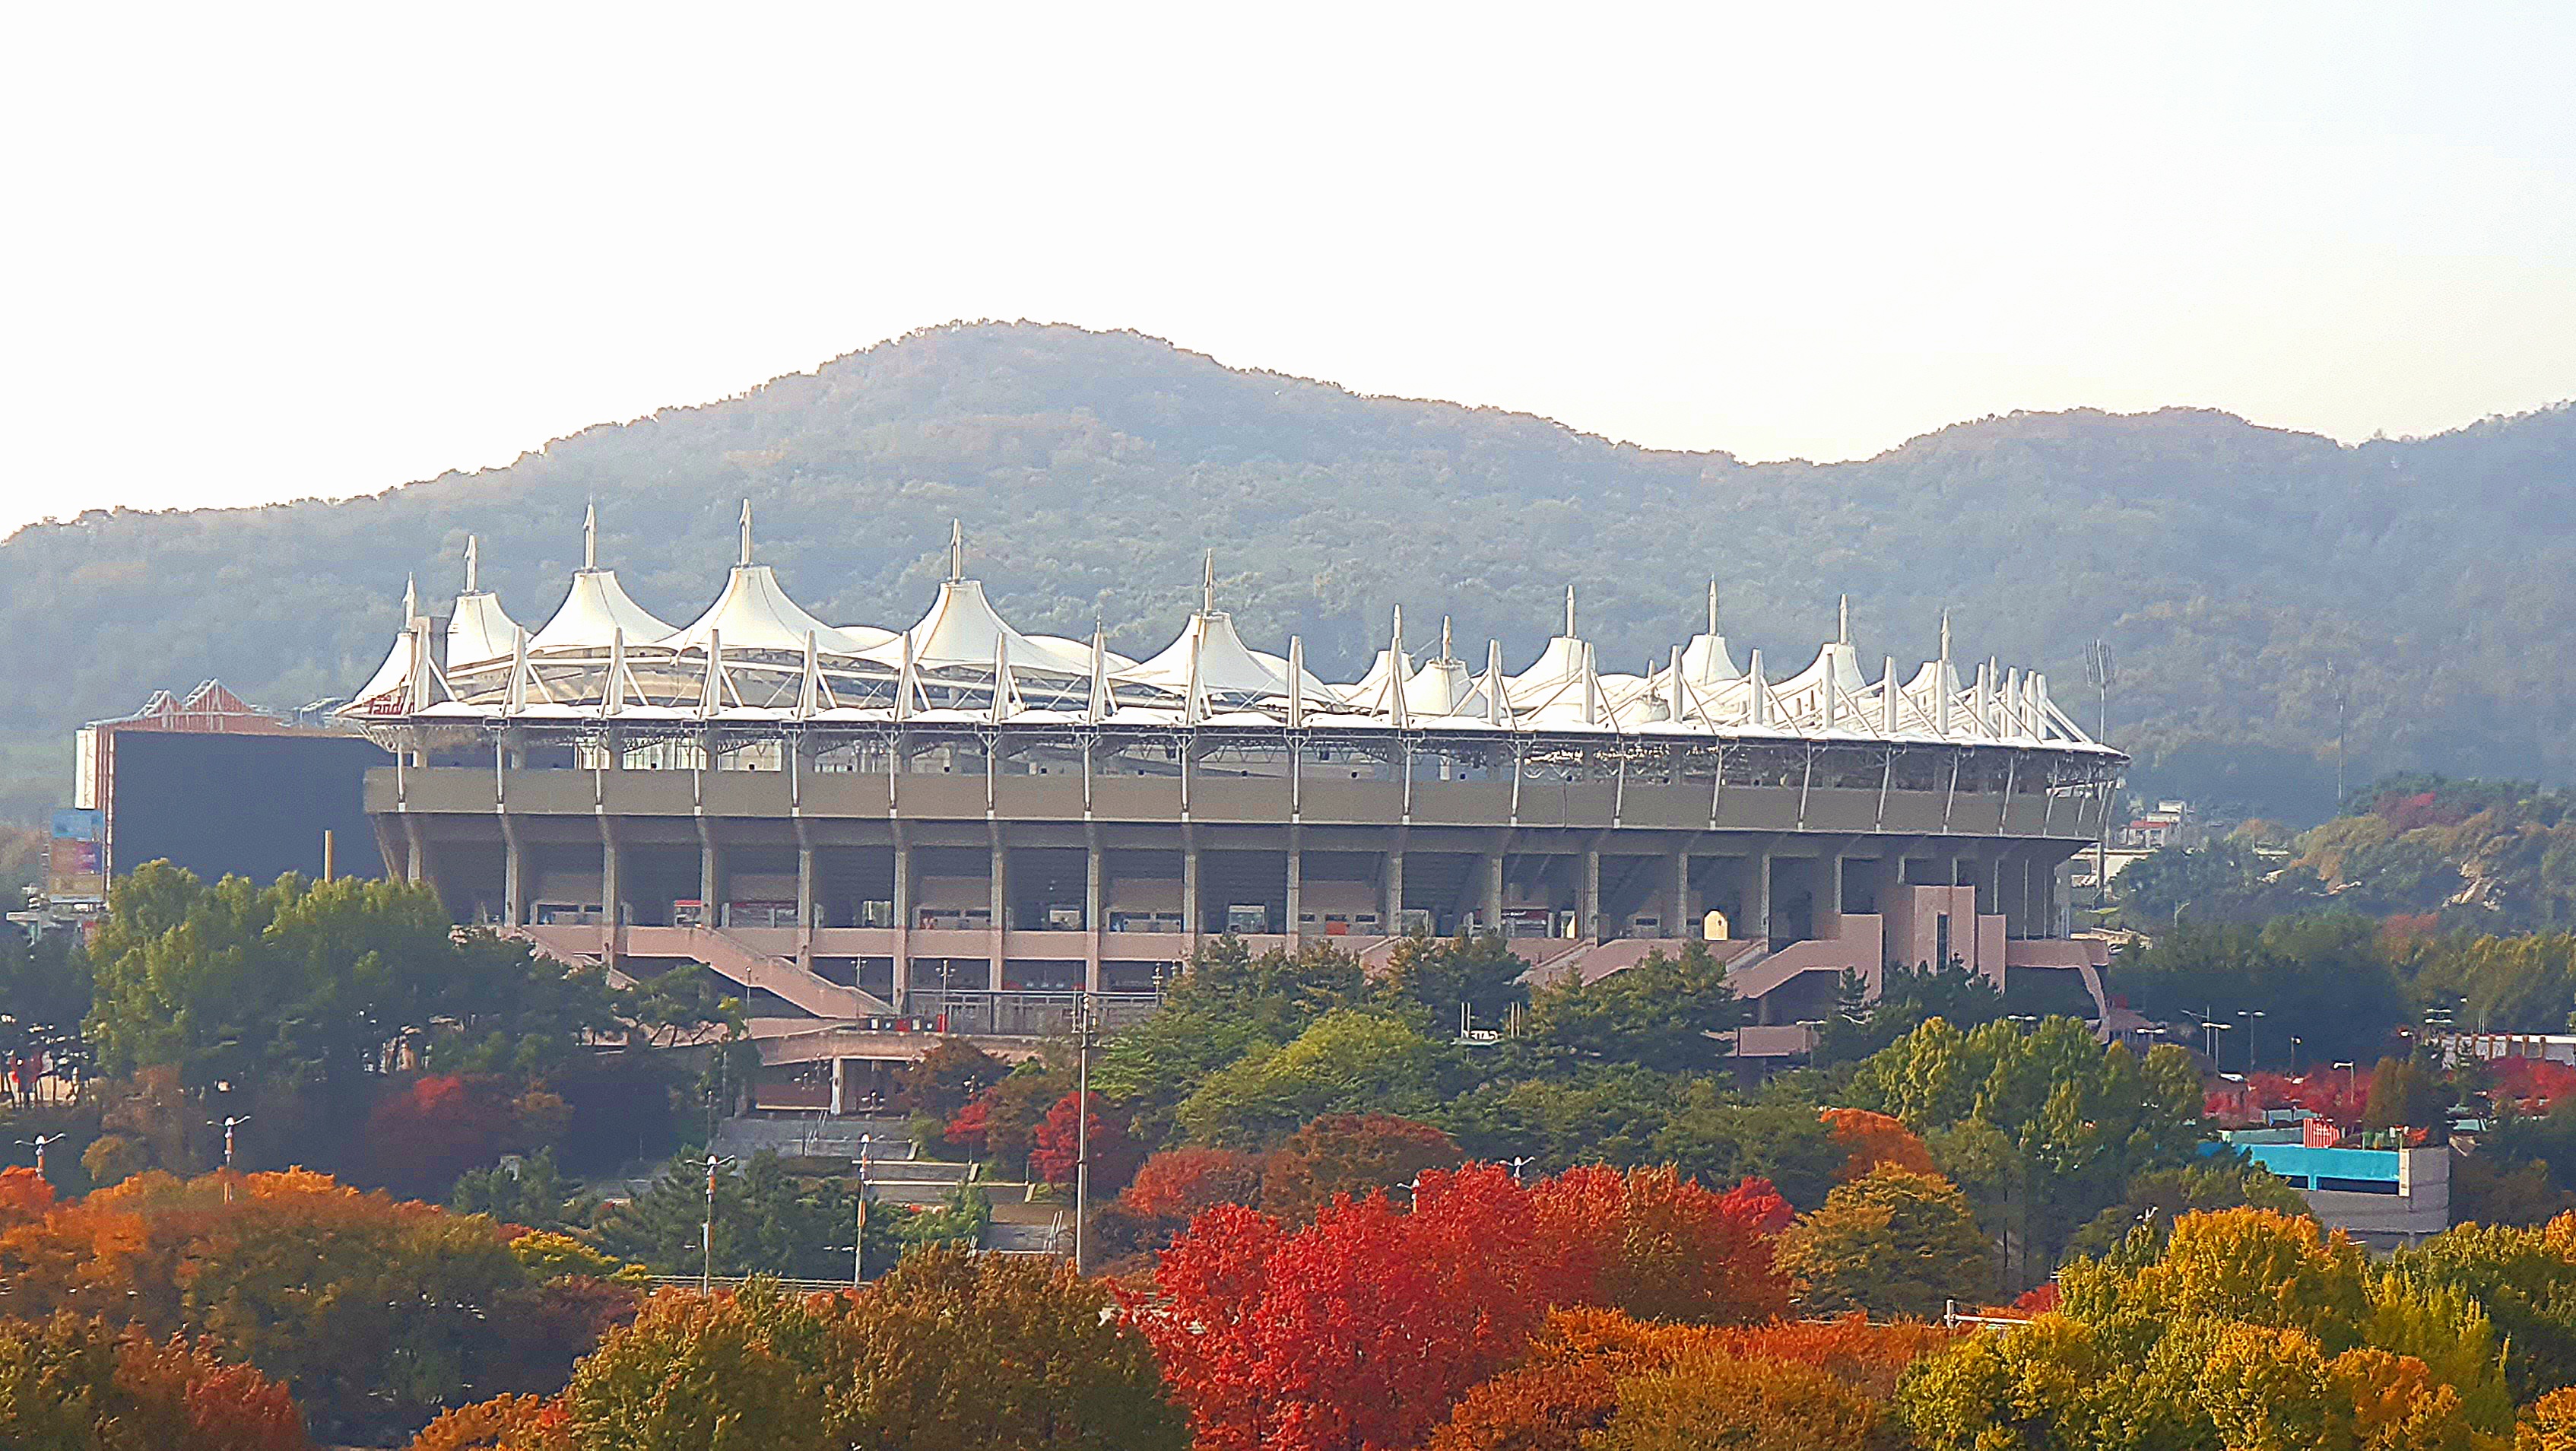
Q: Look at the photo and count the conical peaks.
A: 12